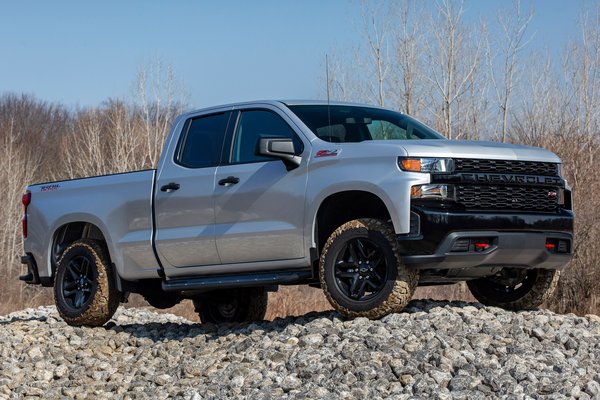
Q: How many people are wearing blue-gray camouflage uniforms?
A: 0